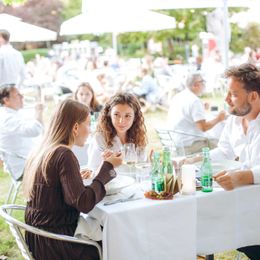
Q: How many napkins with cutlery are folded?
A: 1